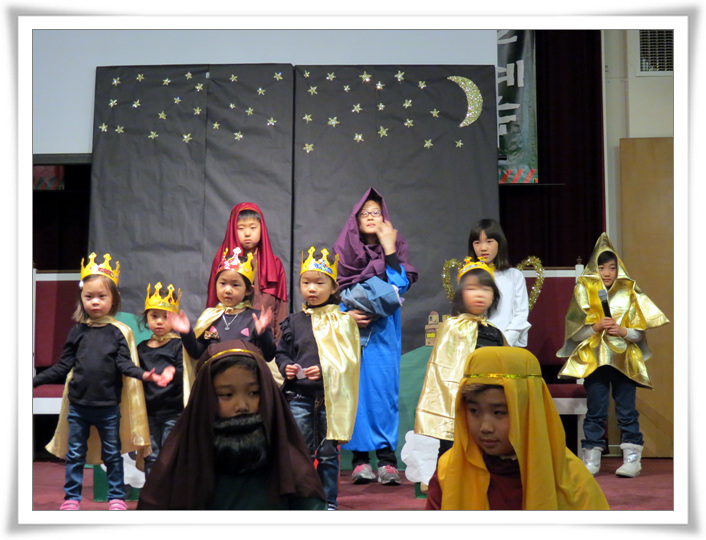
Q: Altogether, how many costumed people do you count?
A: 11